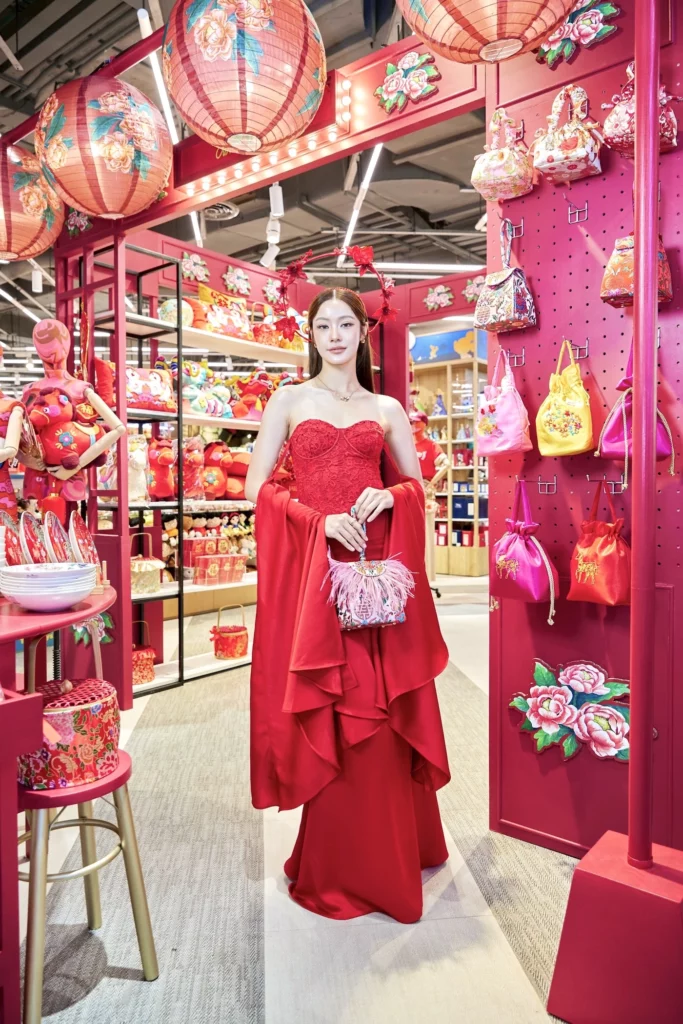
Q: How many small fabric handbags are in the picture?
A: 11